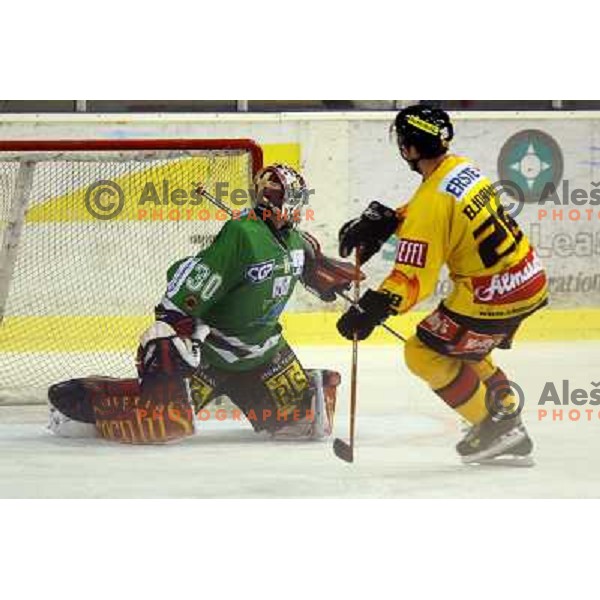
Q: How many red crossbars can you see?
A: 1